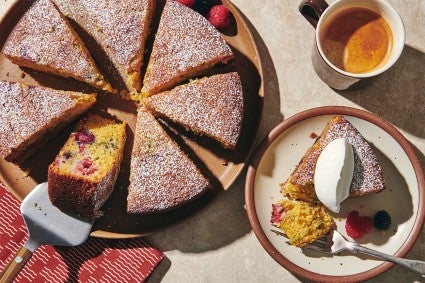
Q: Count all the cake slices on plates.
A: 8